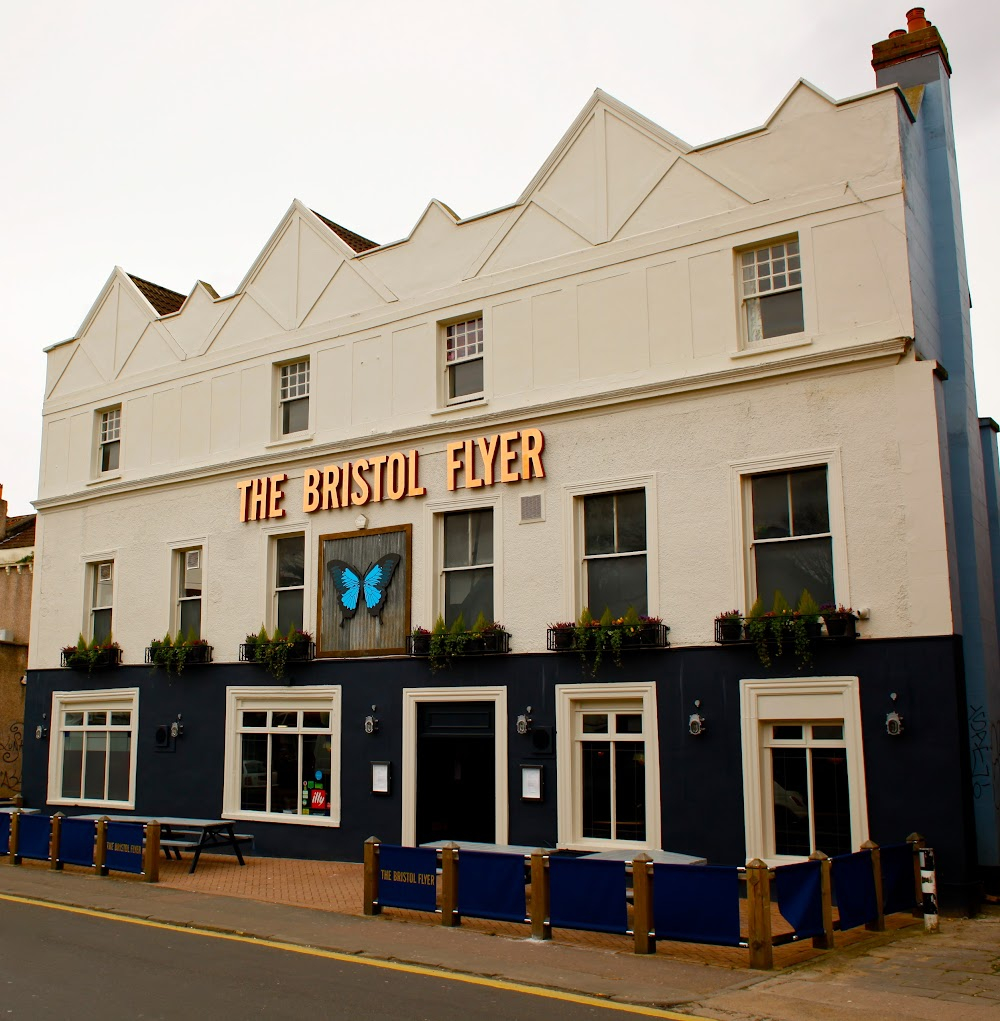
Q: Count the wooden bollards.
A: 13